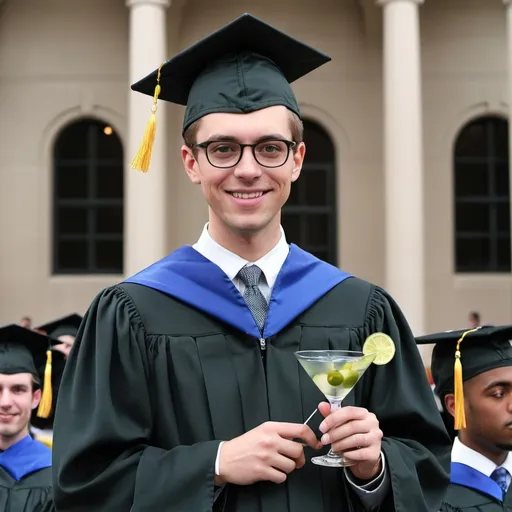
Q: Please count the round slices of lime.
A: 1